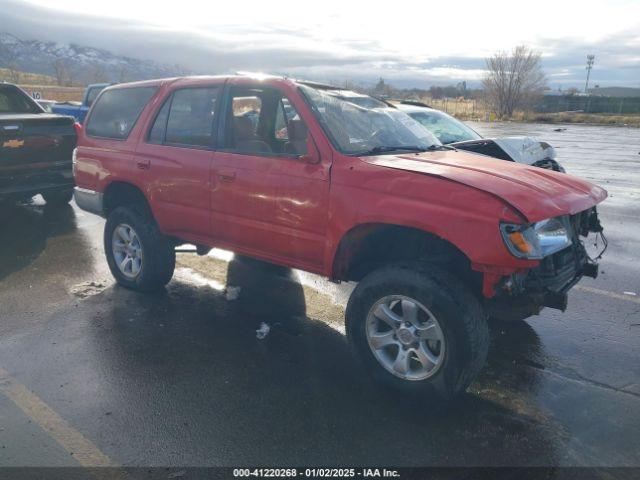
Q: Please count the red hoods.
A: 1